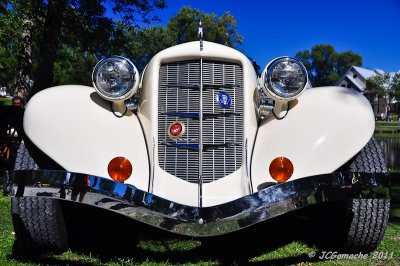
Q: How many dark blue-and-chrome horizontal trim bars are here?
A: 3